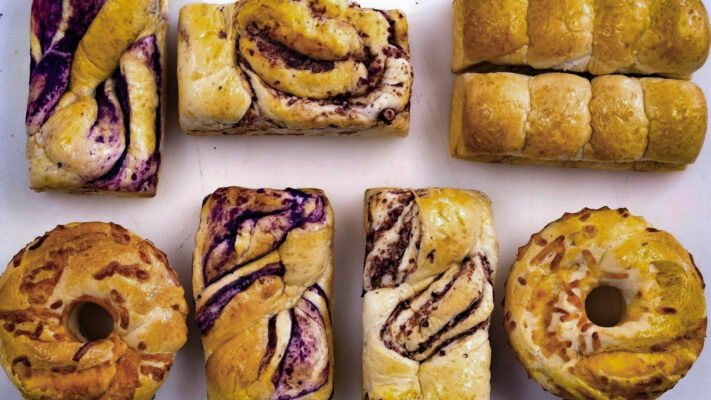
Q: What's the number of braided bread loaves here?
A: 4